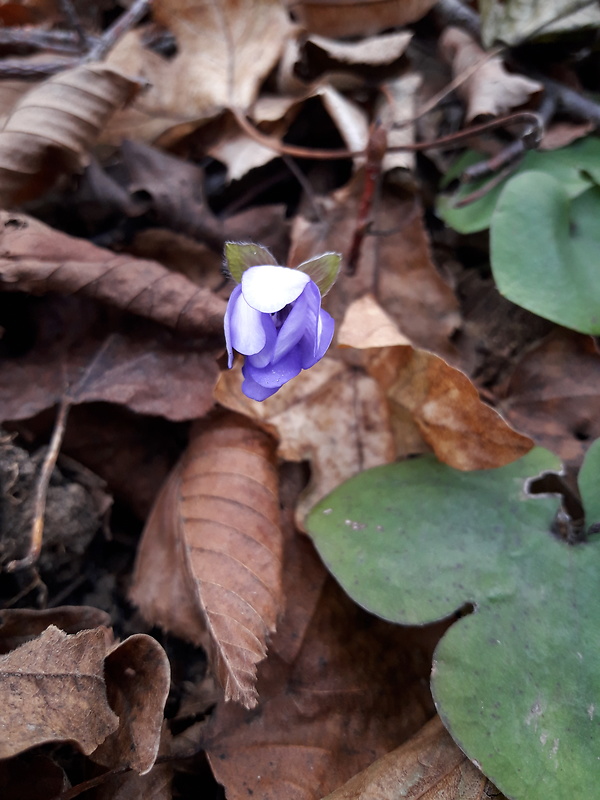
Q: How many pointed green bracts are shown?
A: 2